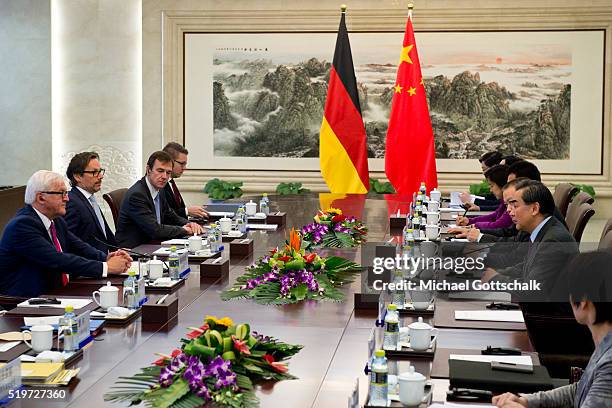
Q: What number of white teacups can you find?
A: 15